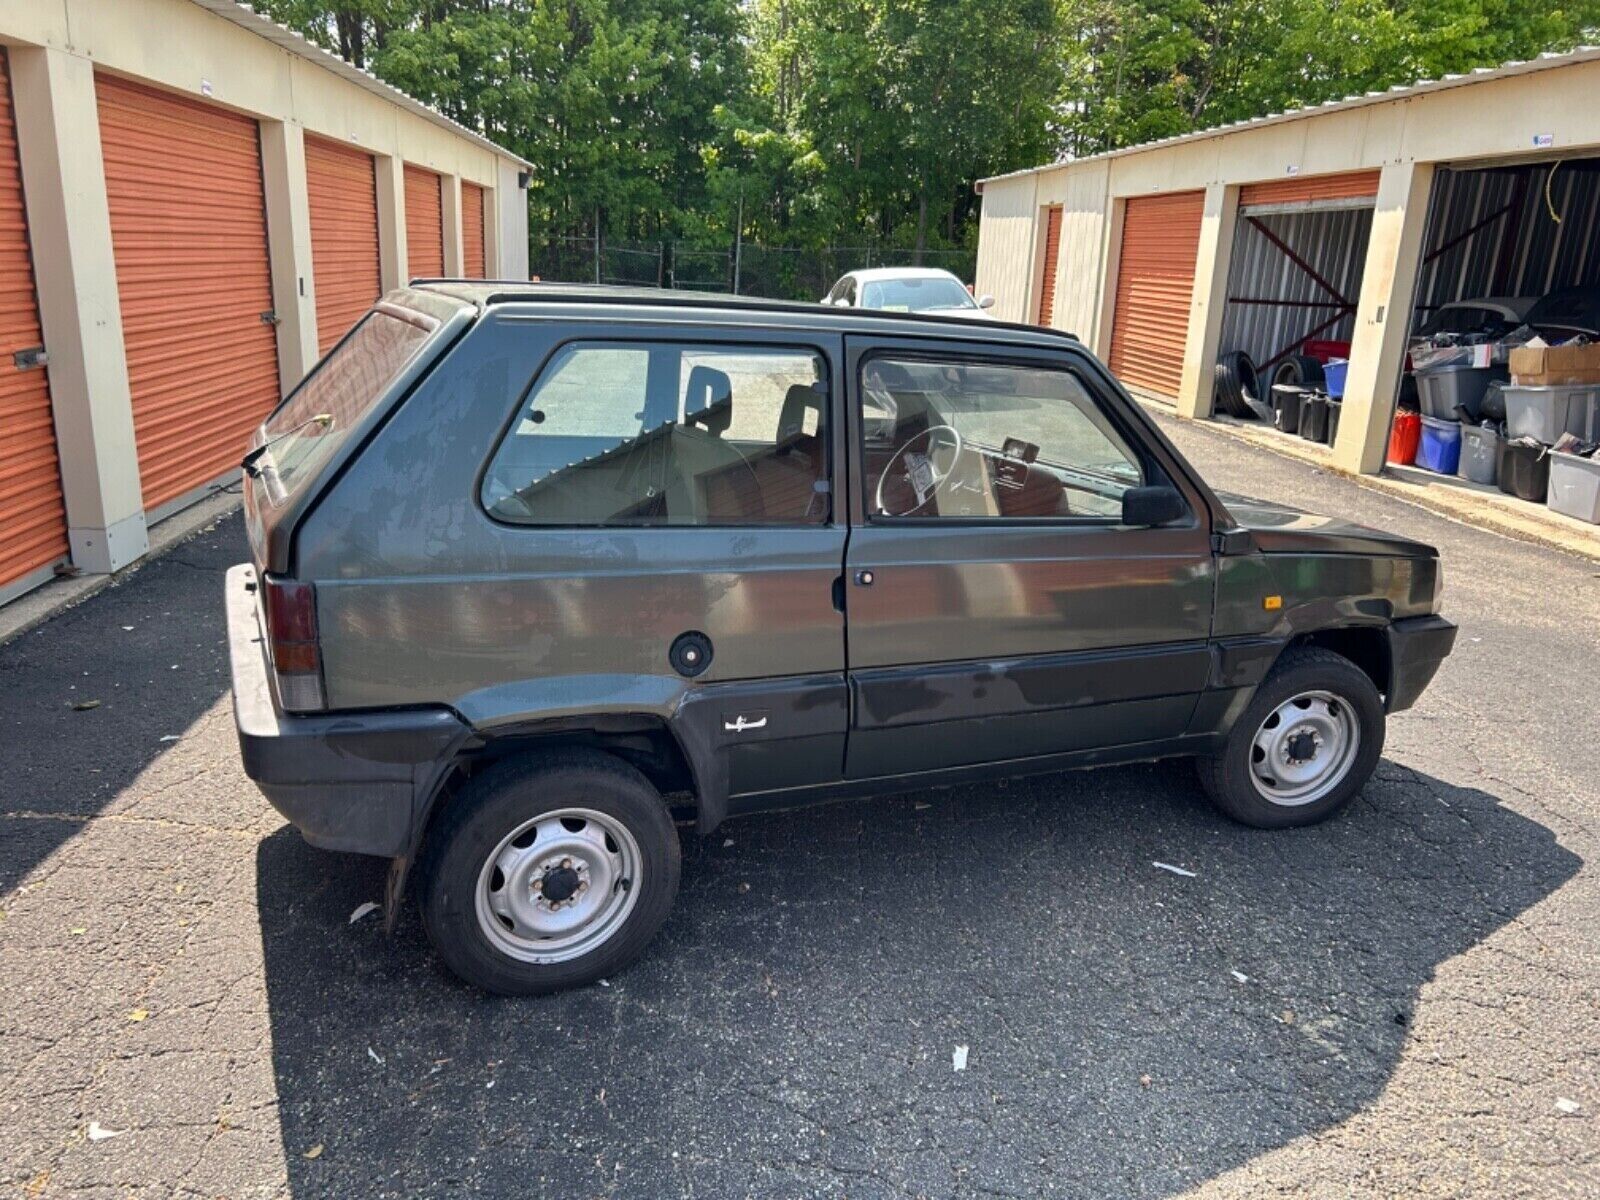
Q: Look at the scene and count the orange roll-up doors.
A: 8